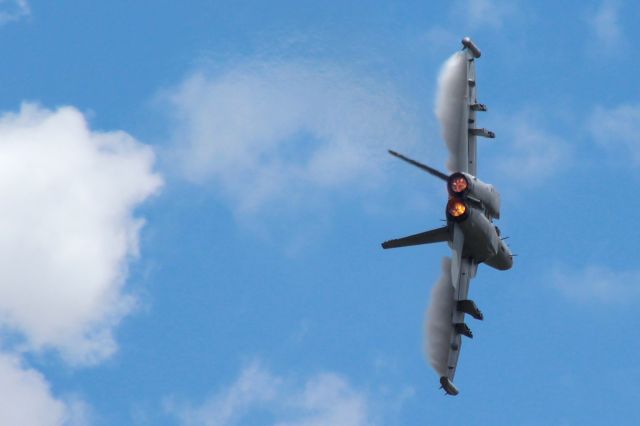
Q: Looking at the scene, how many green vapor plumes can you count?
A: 0